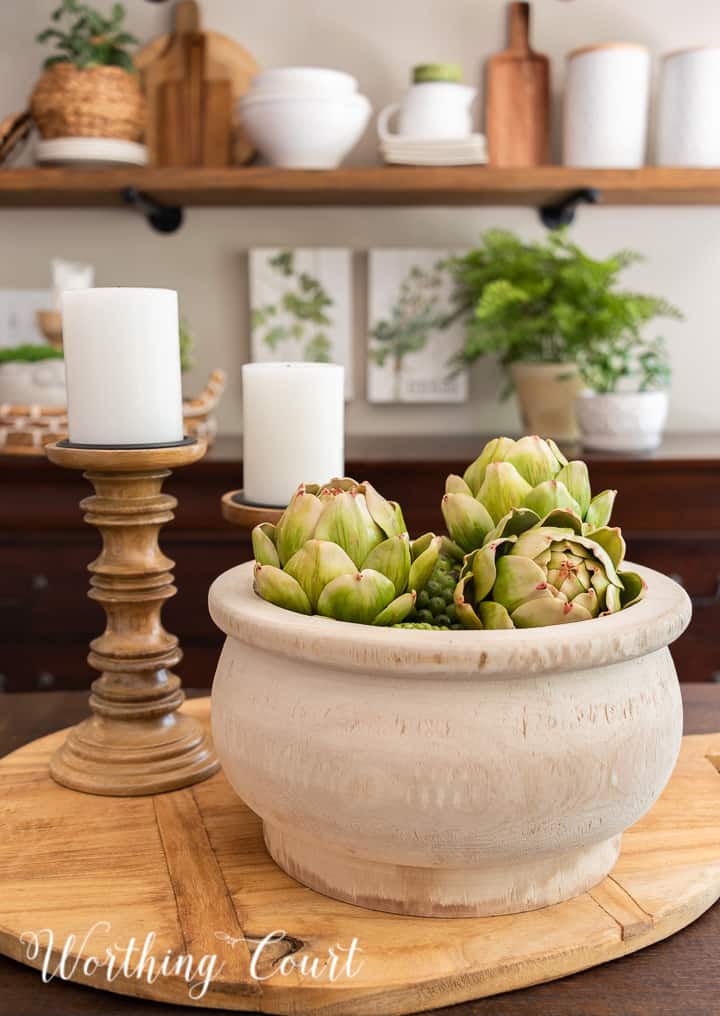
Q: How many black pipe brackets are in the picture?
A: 2